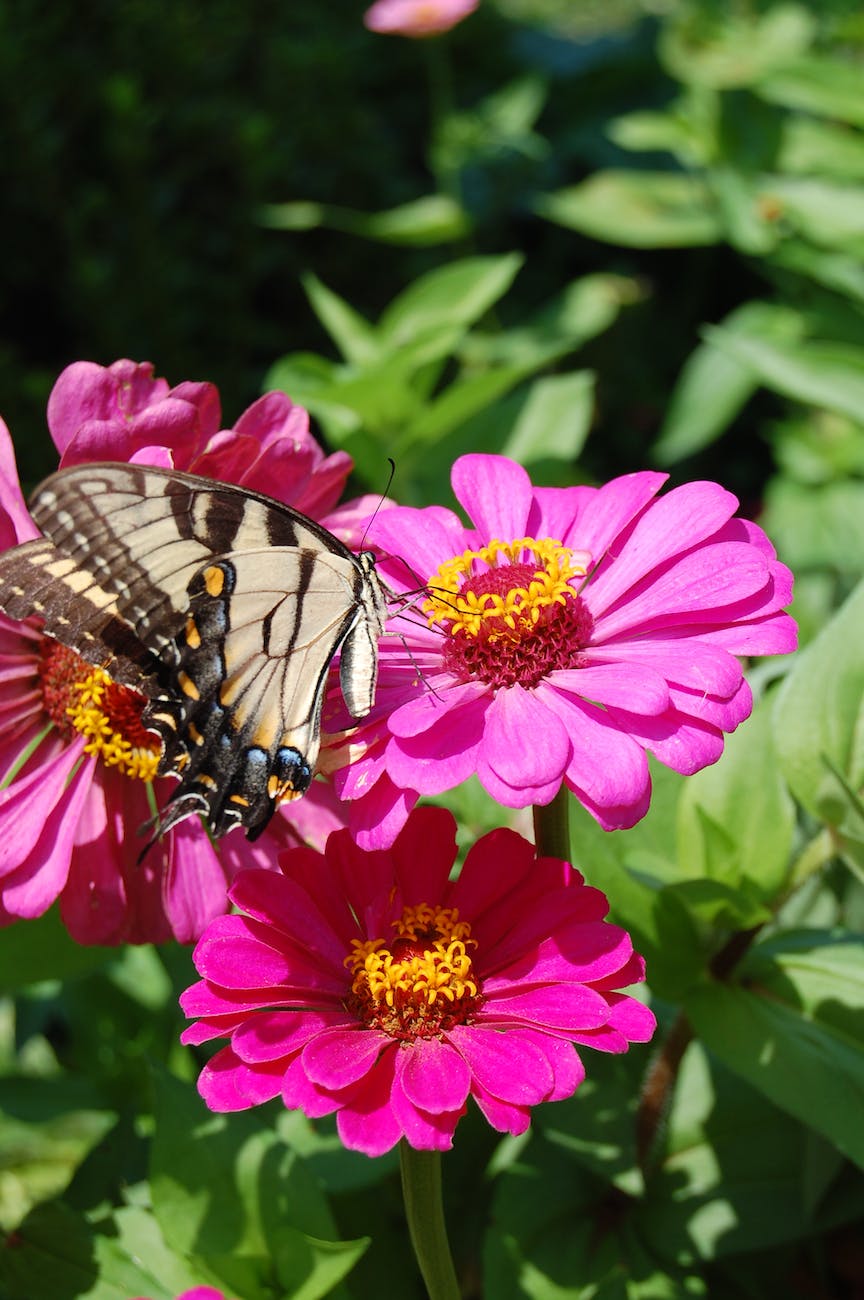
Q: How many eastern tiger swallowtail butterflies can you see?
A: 1